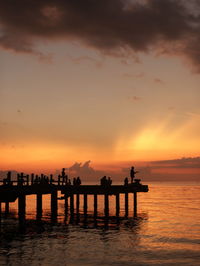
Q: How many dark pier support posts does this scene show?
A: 13